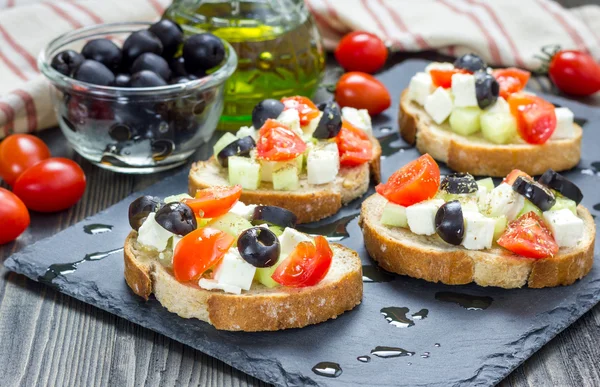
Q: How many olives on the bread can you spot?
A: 13